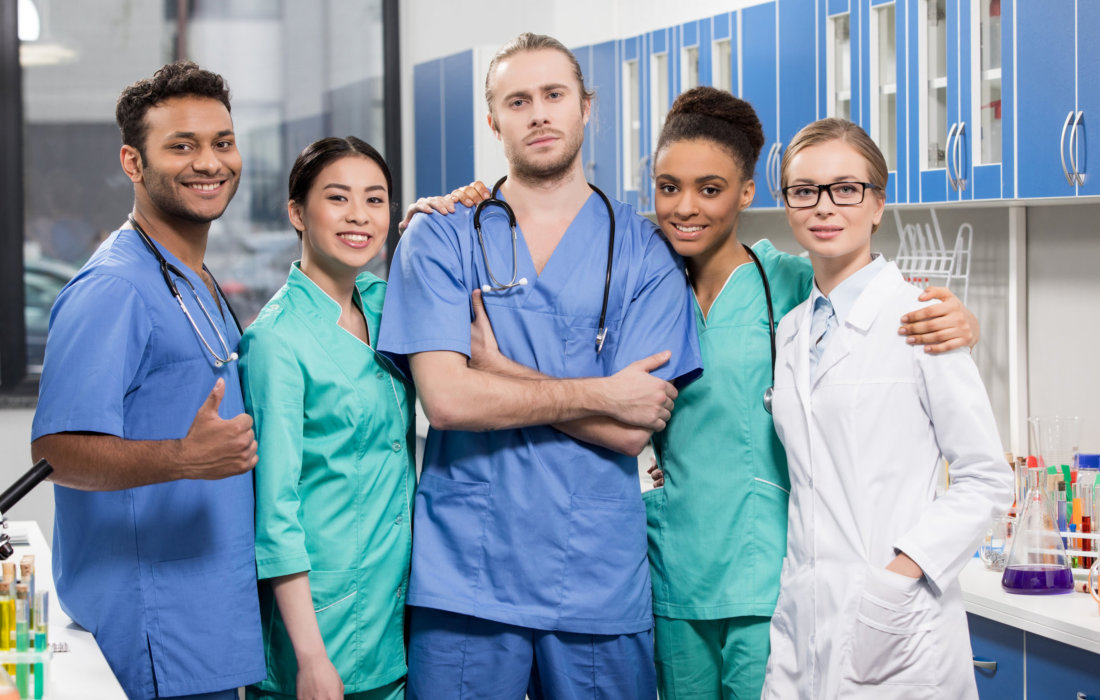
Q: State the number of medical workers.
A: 5